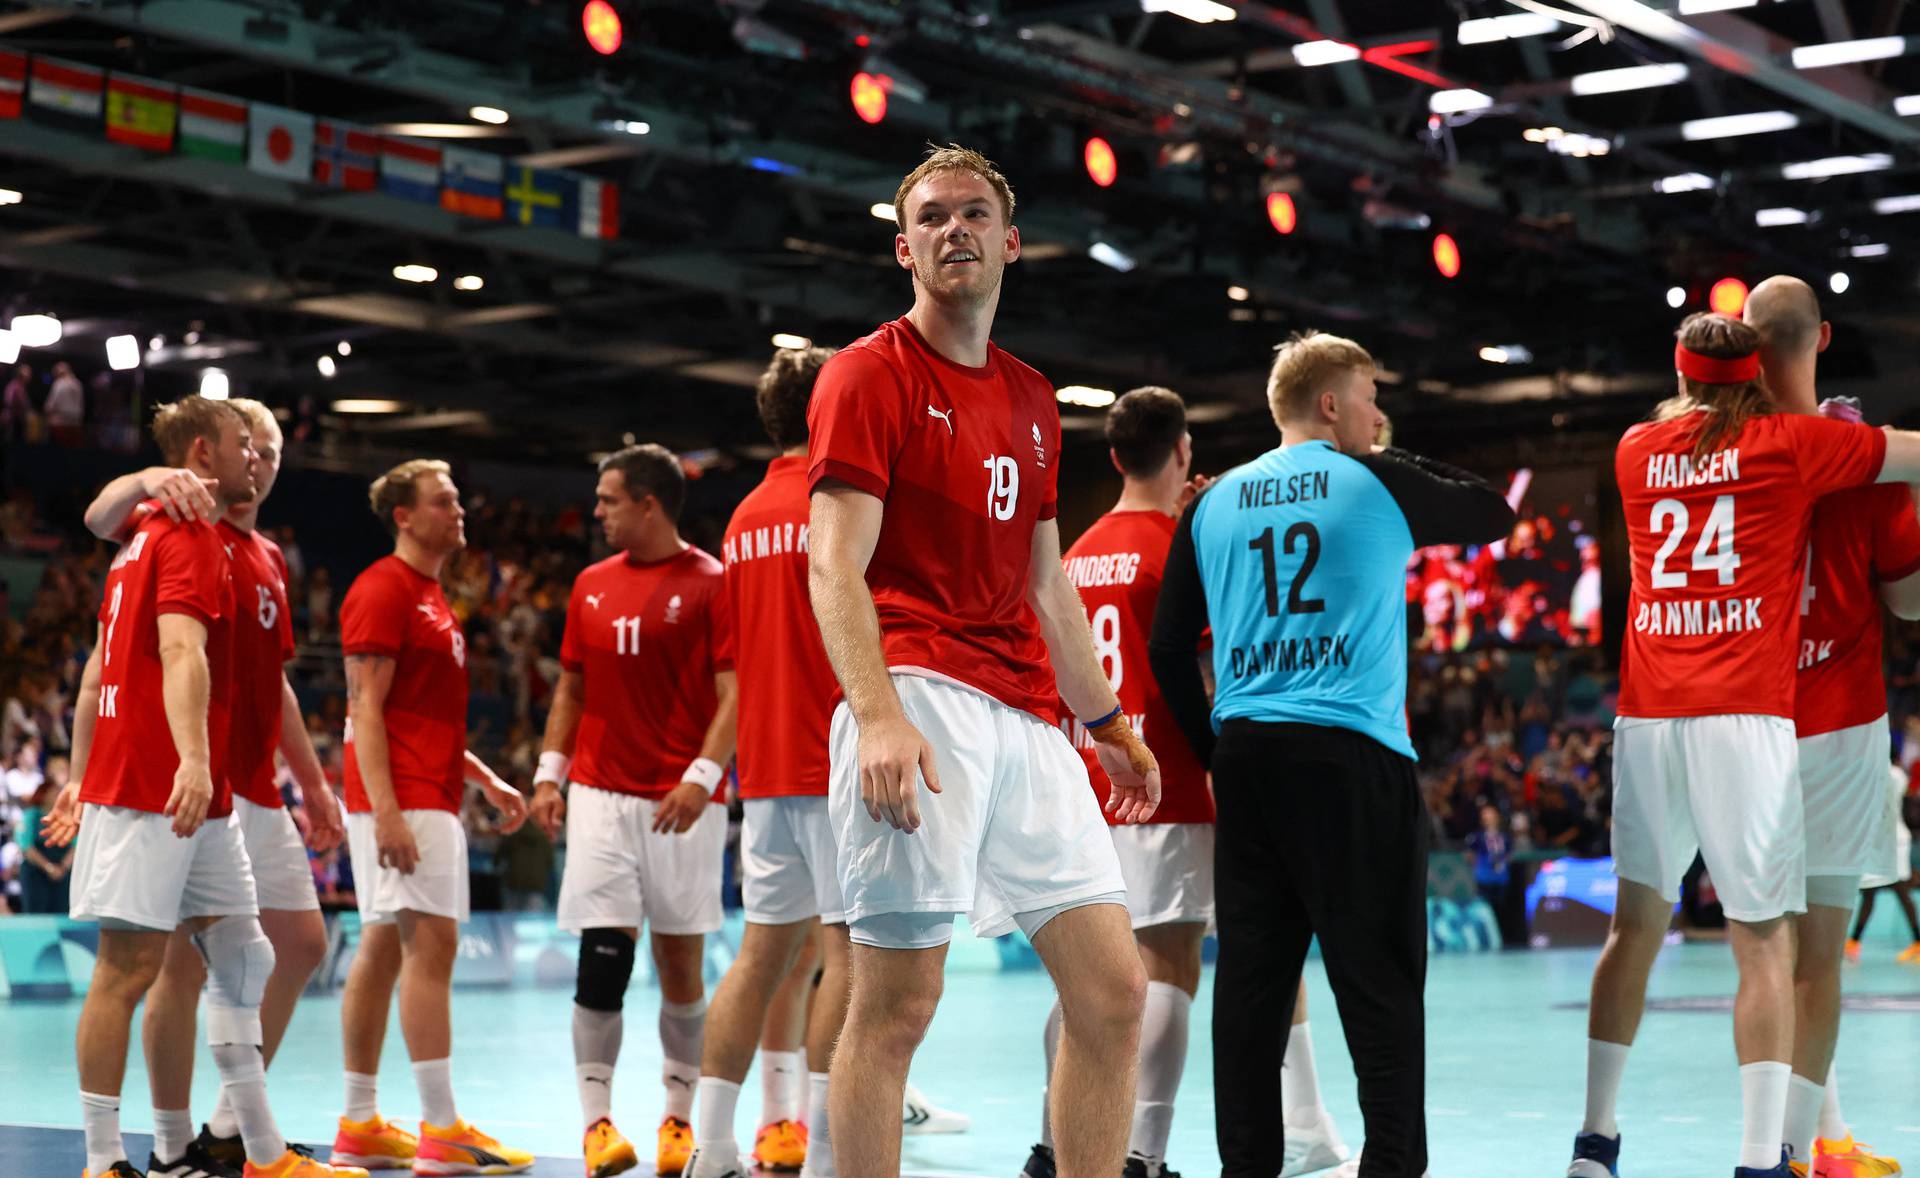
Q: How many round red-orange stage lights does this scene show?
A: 6